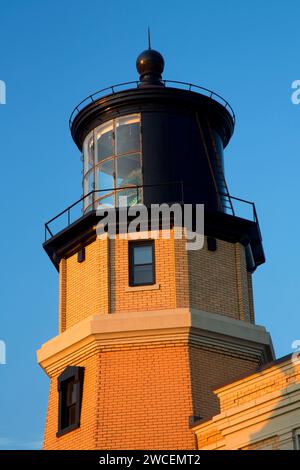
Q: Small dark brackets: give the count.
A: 2